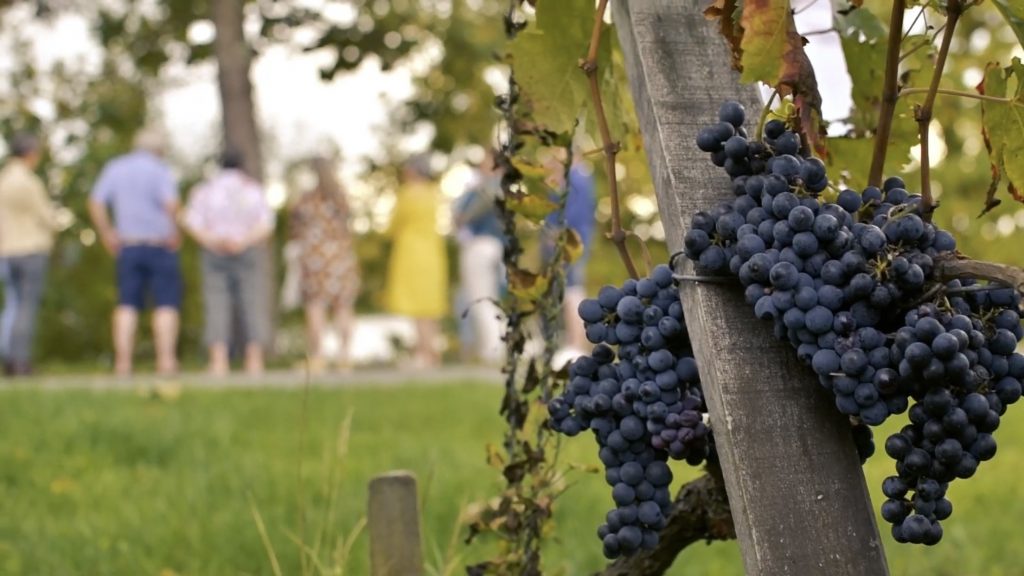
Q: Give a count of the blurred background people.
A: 7